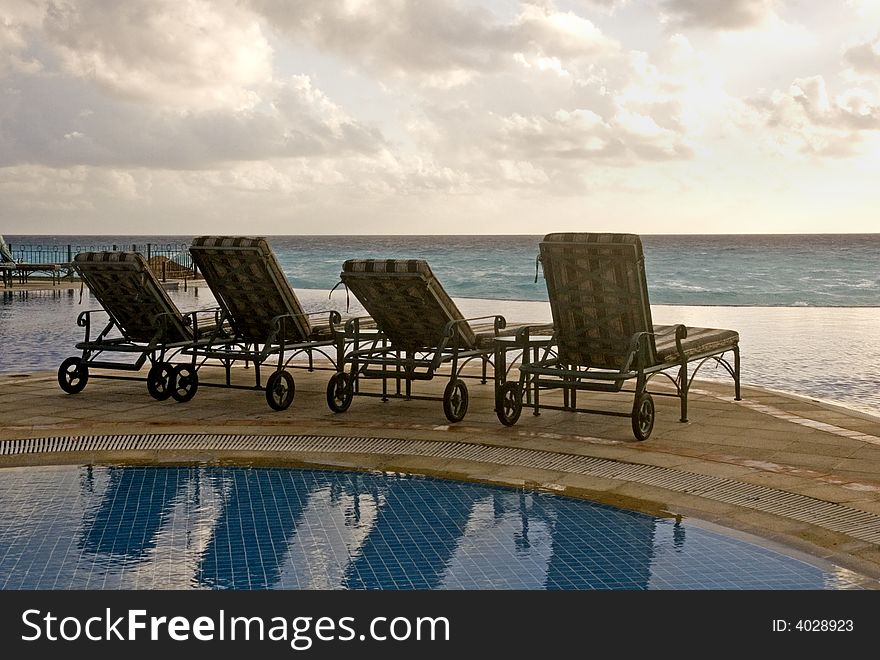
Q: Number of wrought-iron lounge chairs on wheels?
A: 4